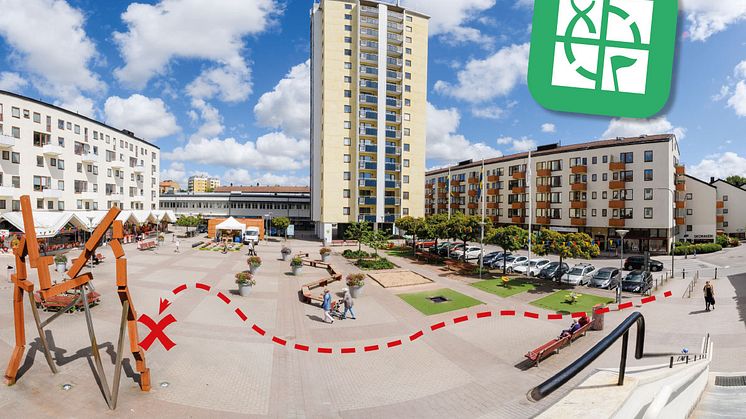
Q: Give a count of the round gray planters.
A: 7